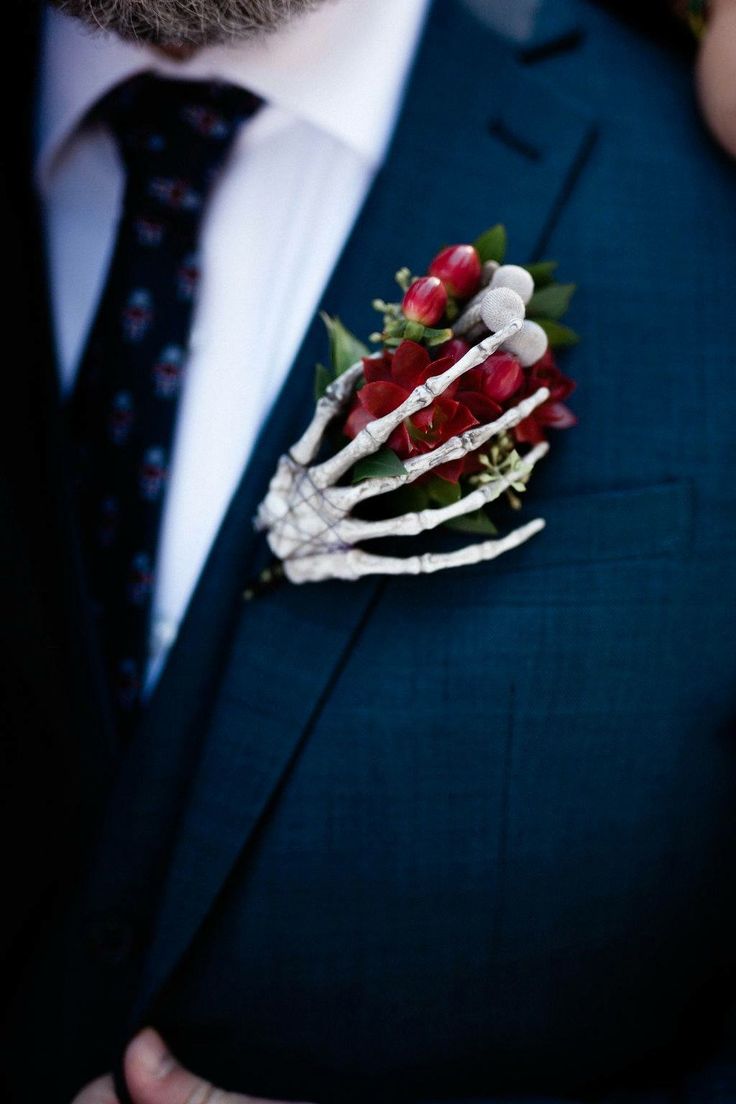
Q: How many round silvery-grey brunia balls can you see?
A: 3